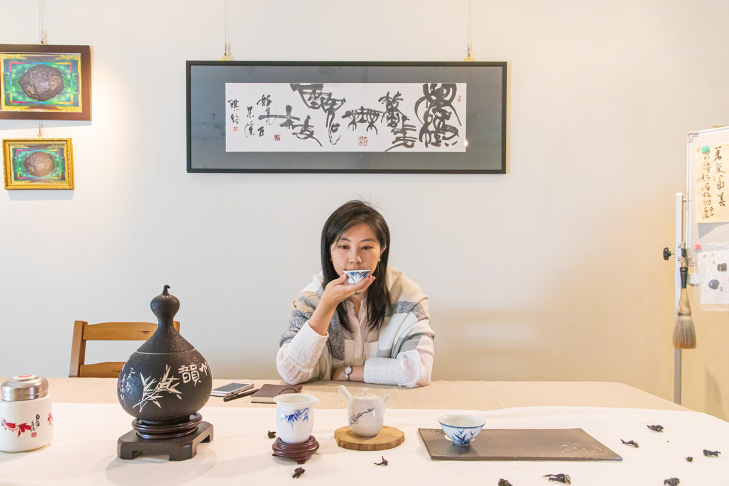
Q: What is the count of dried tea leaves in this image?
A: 10